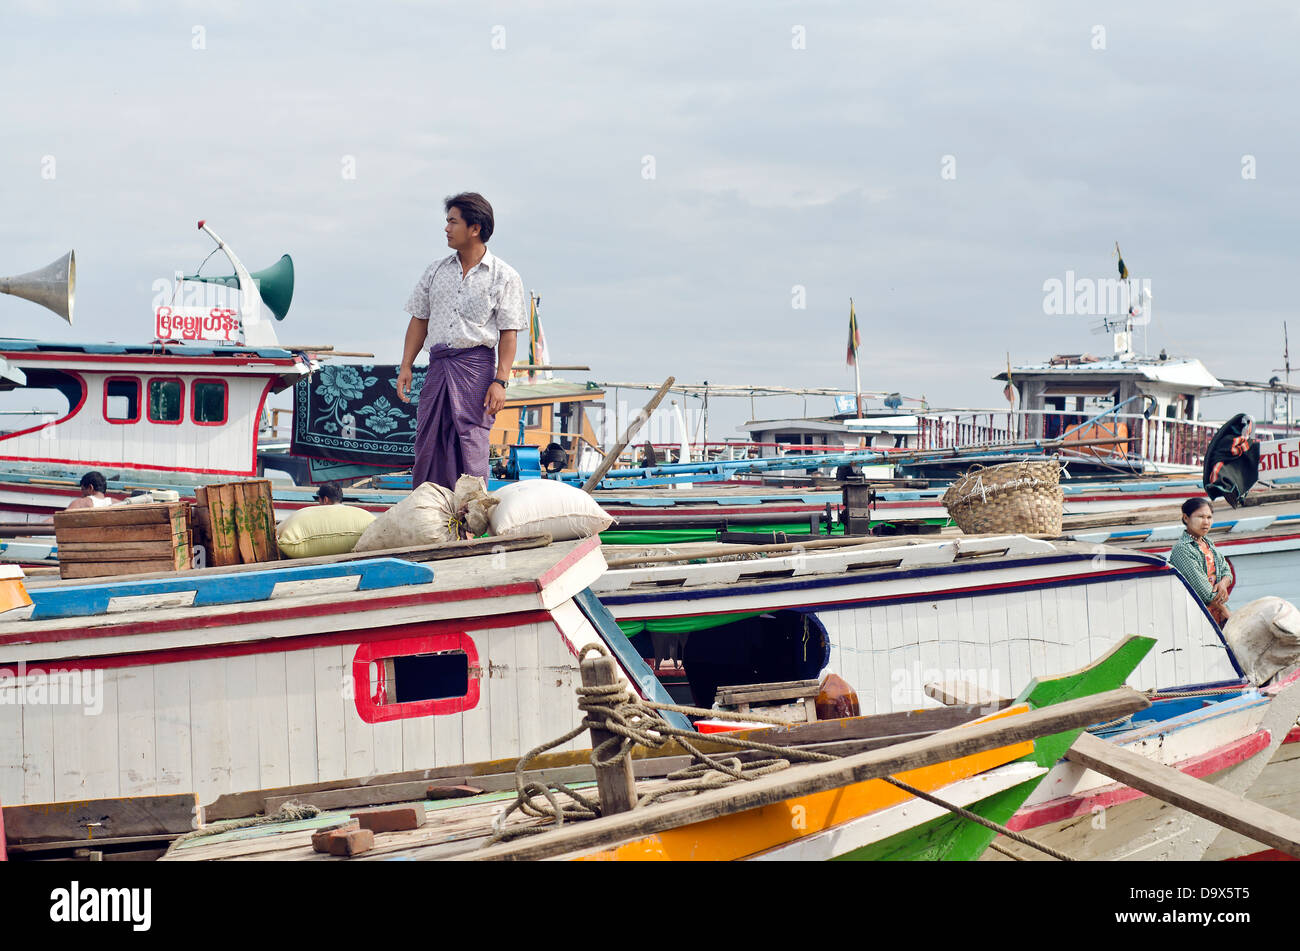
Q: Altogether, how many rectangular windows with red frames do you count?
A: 4